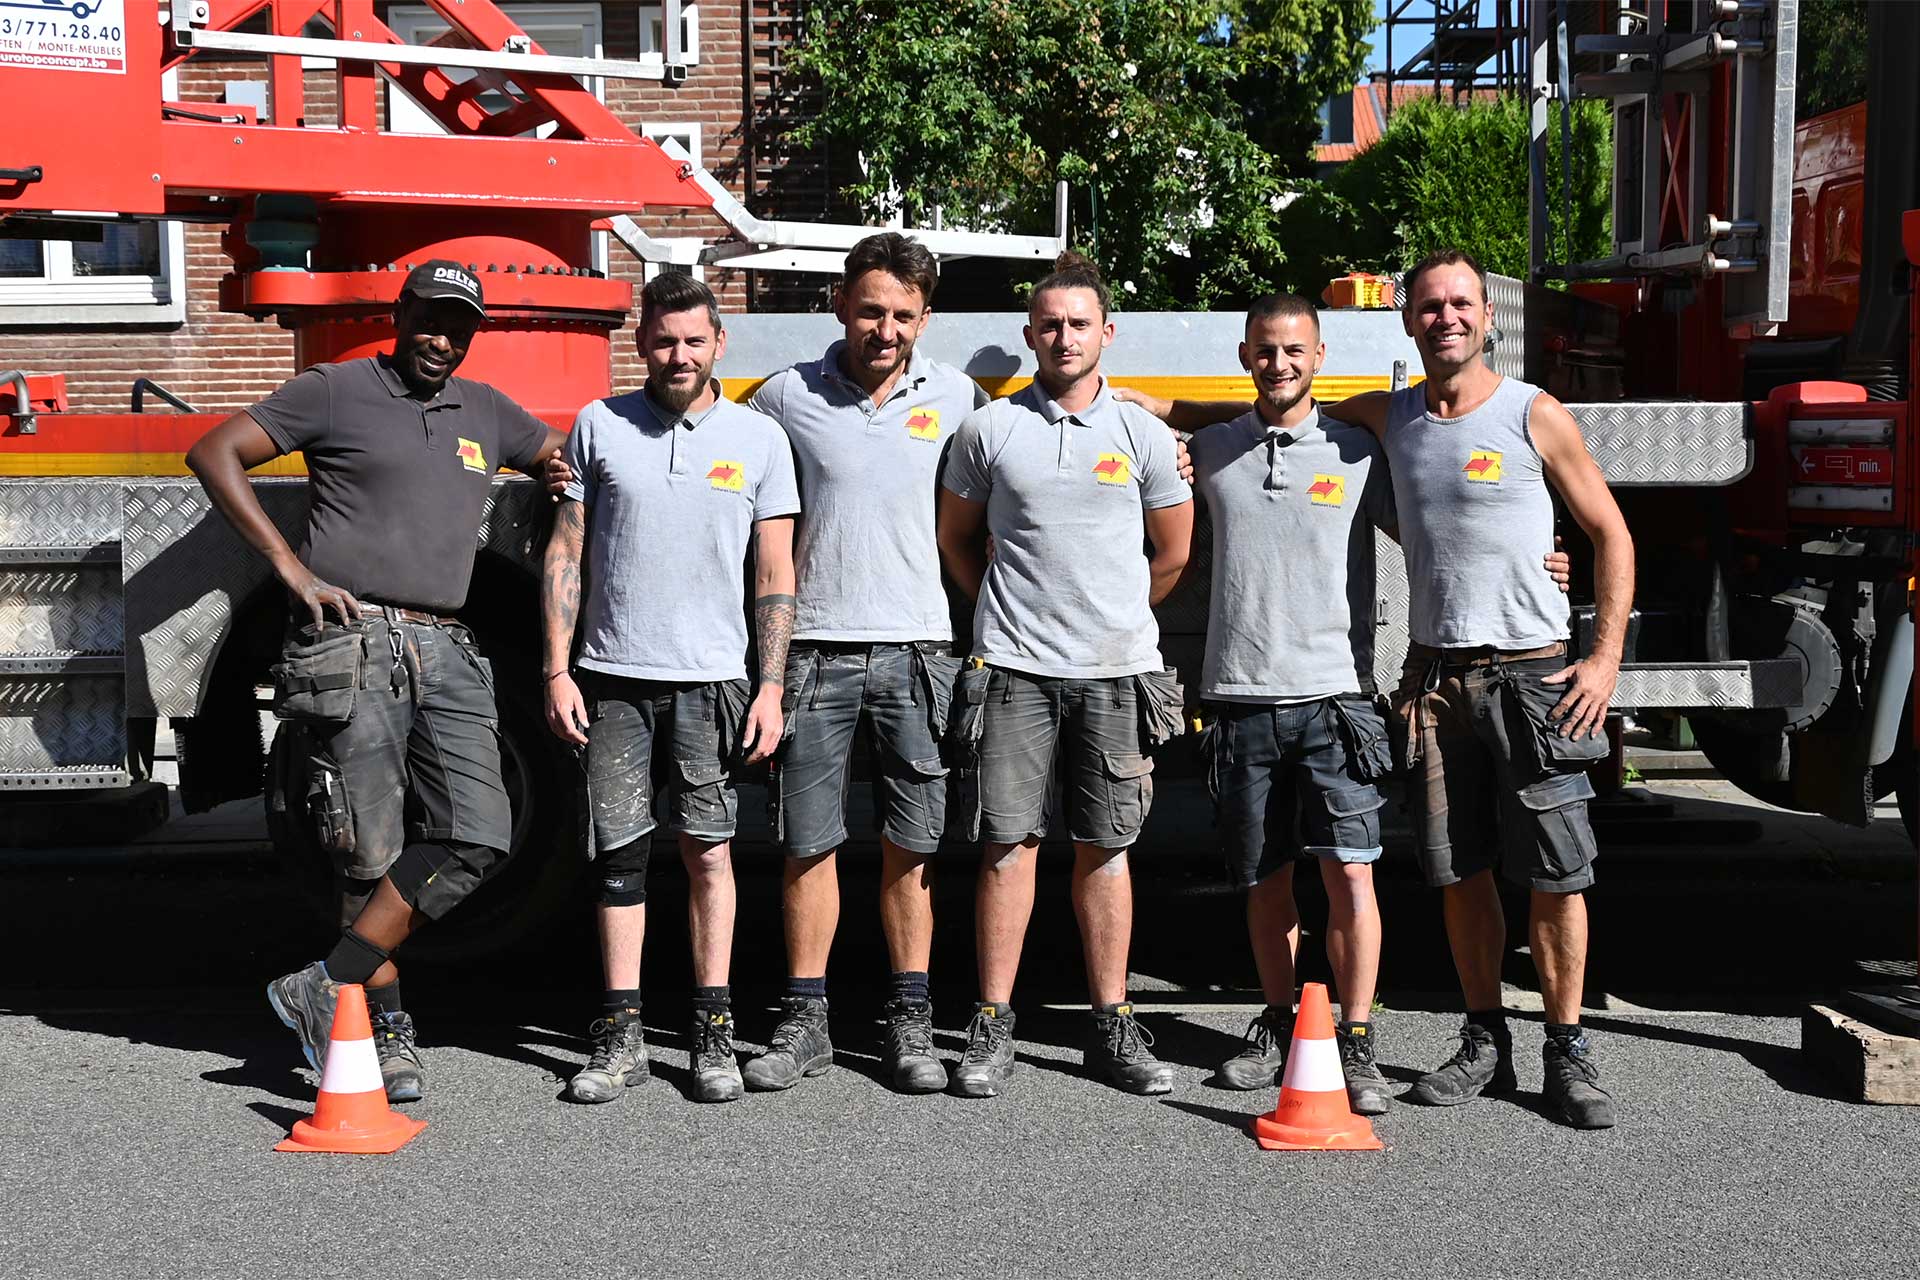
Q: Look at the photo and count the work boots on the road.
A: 12